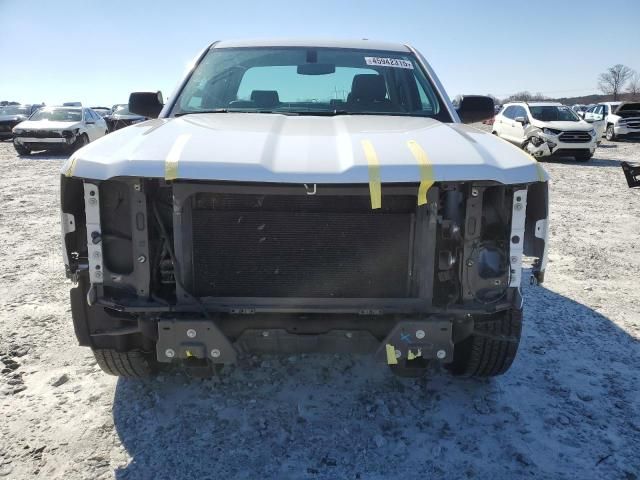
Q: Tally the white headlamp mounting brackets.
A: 2